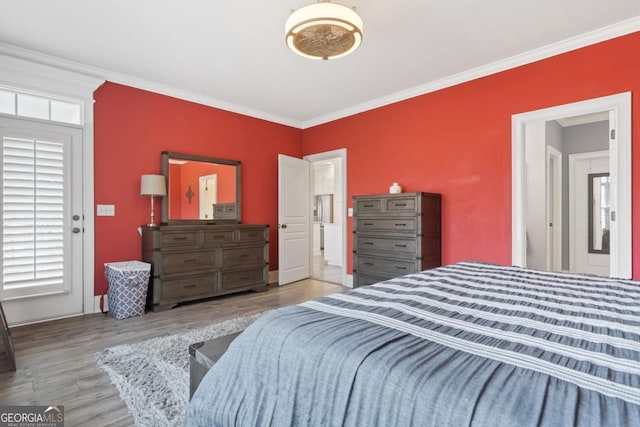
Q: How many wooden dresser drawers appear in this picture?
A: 13